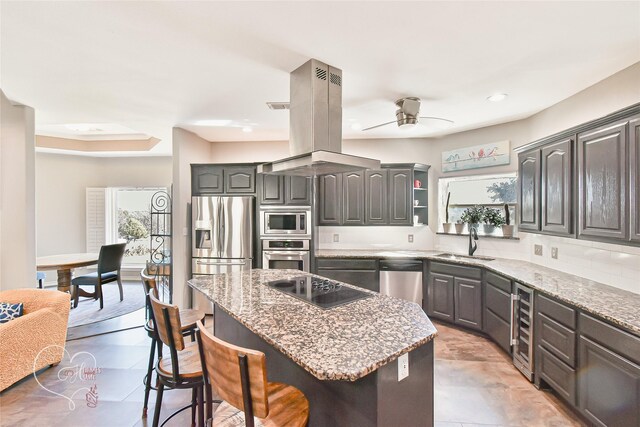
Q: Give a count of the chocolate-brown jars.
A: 0